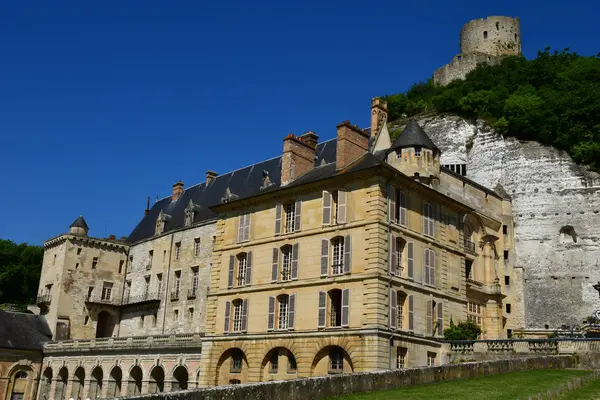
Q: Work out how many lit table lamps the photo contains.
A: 0